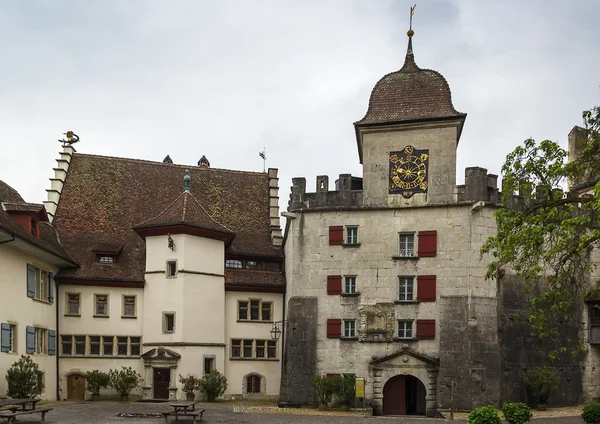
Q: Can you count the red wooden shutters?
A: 6